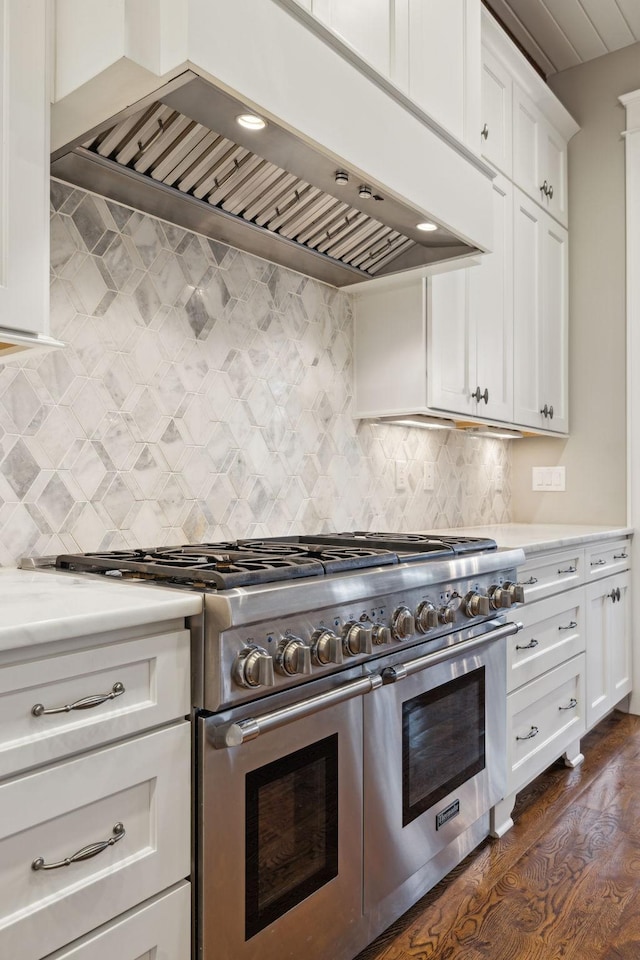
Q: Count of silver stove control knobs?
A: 11